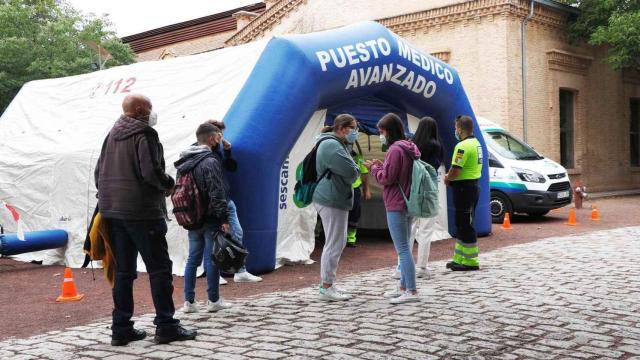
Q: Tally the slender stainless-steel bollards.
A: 0